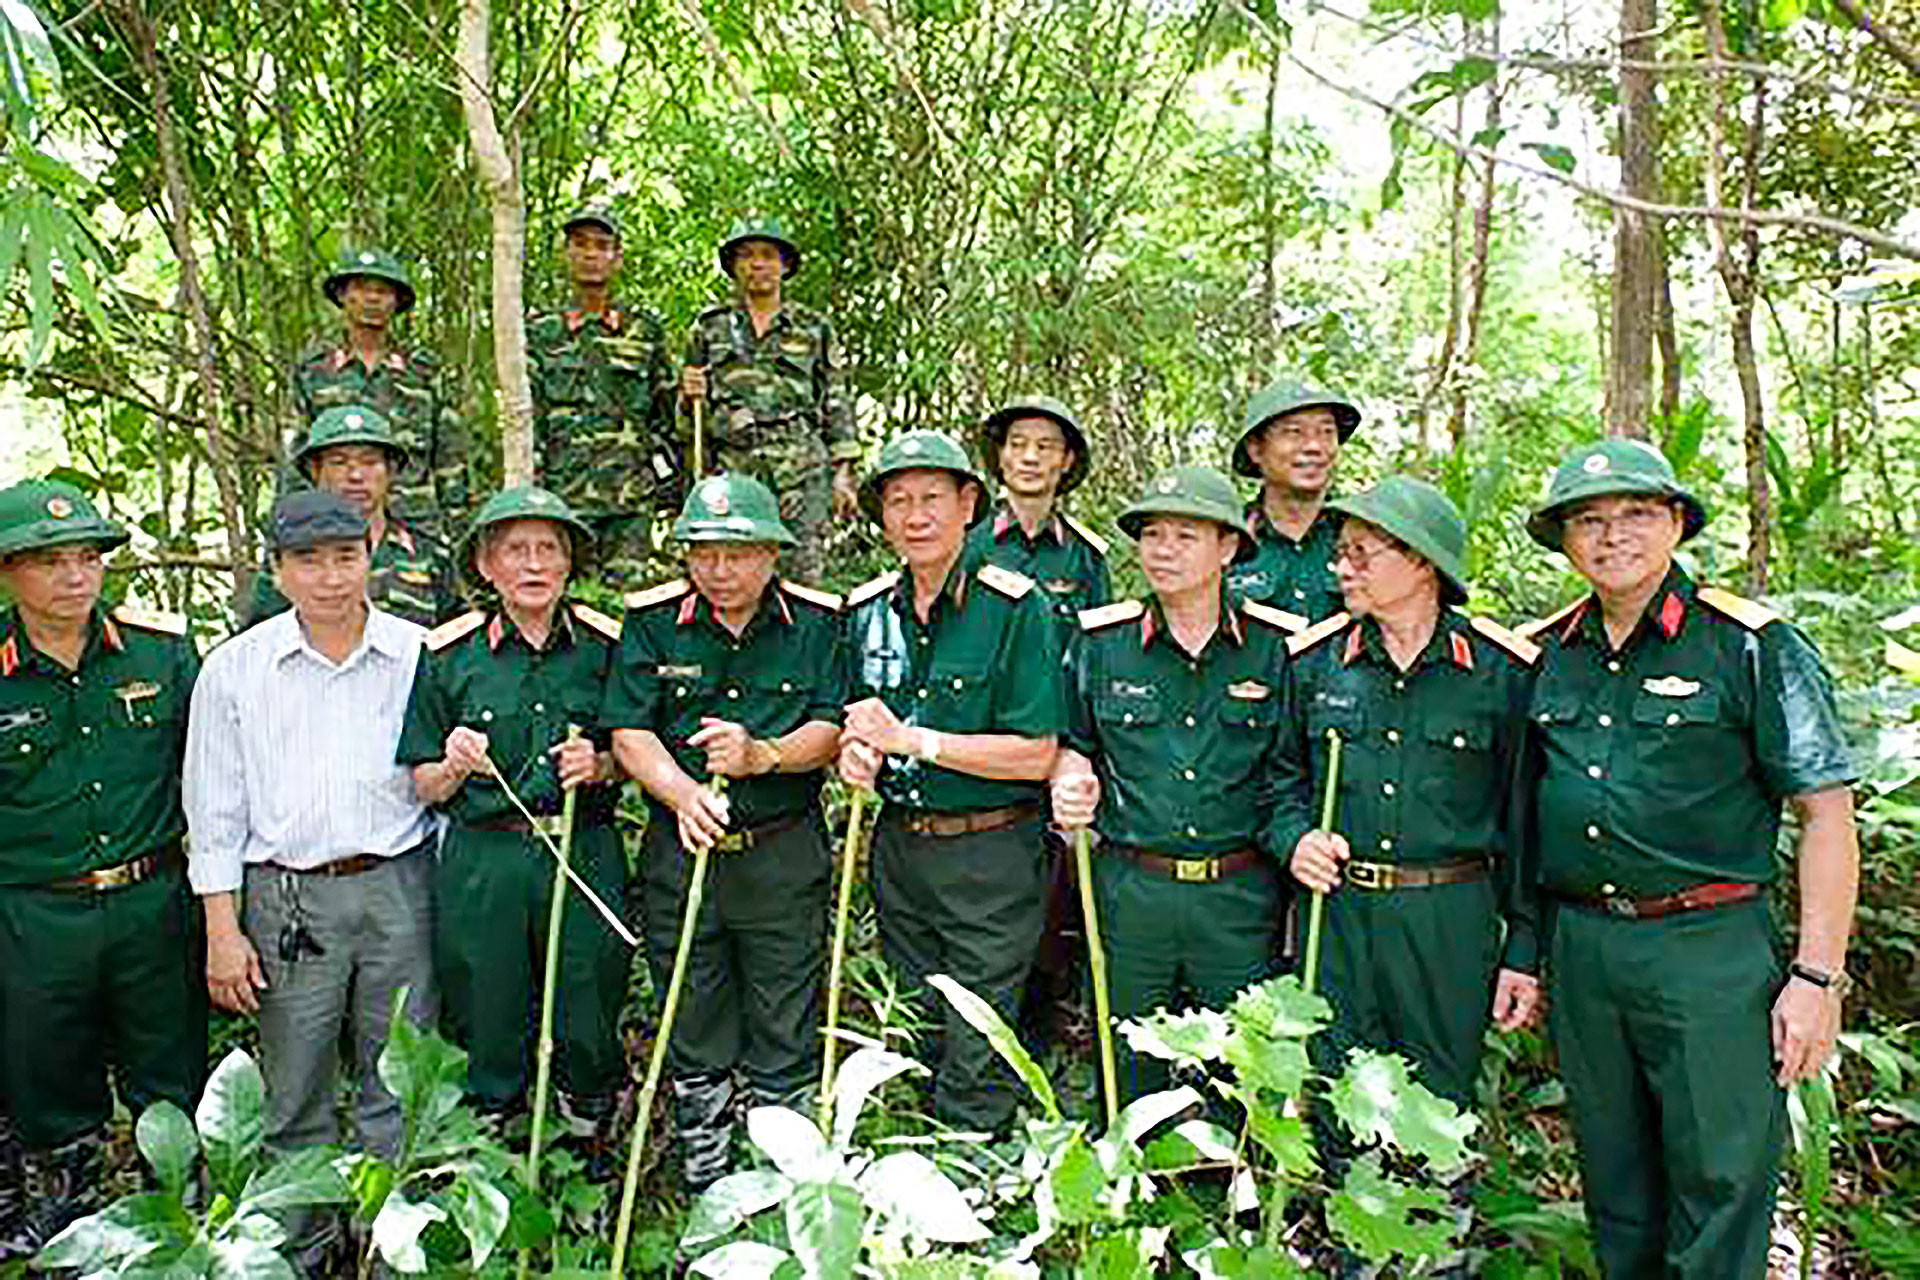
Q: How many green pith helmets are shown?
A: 12